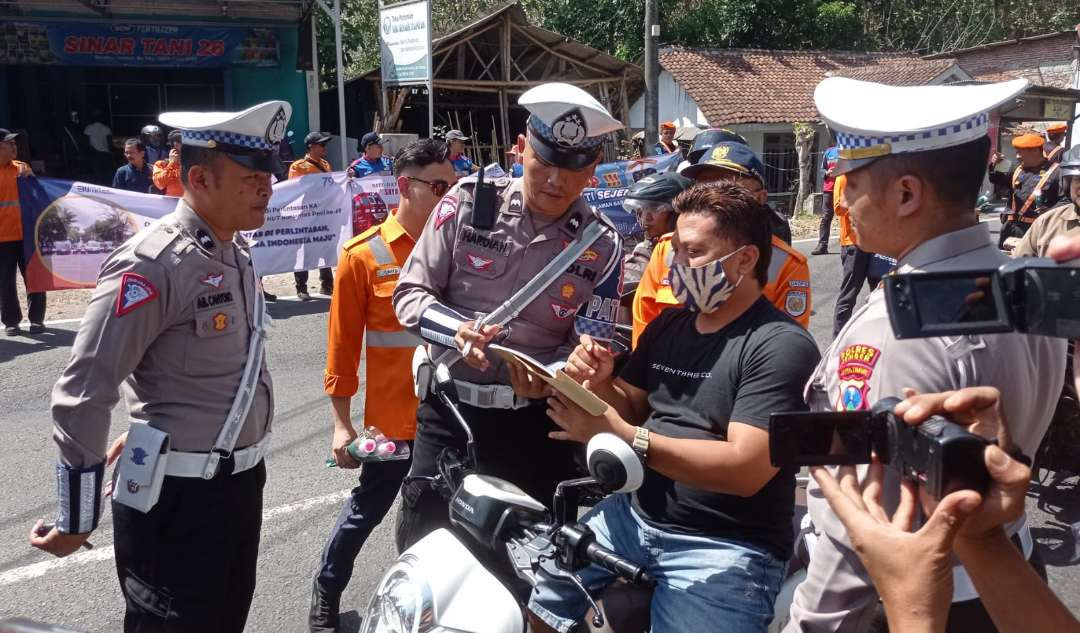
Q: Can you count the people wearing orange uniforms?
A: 6